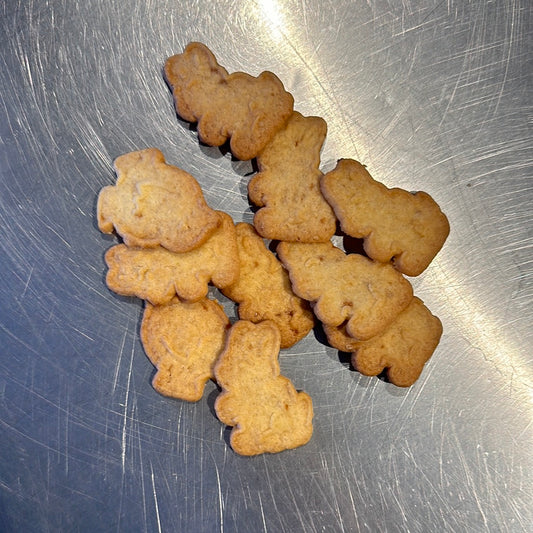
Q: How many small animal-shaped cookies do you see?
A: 10